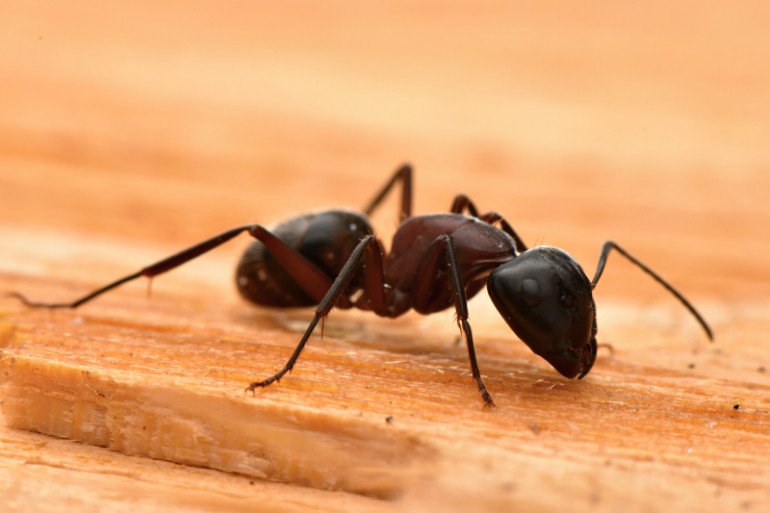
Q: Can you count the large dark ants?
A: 1